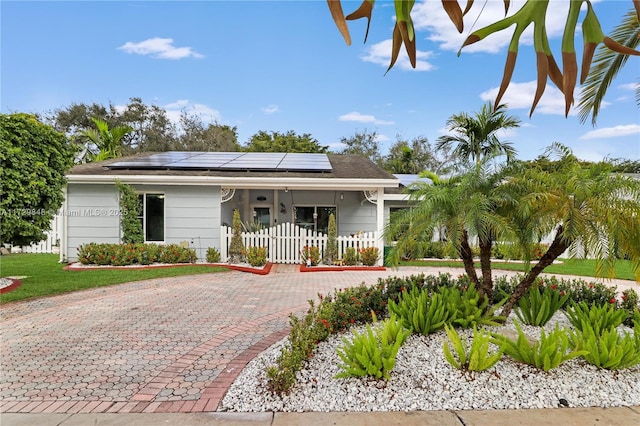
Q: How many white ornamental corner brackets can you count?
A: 2